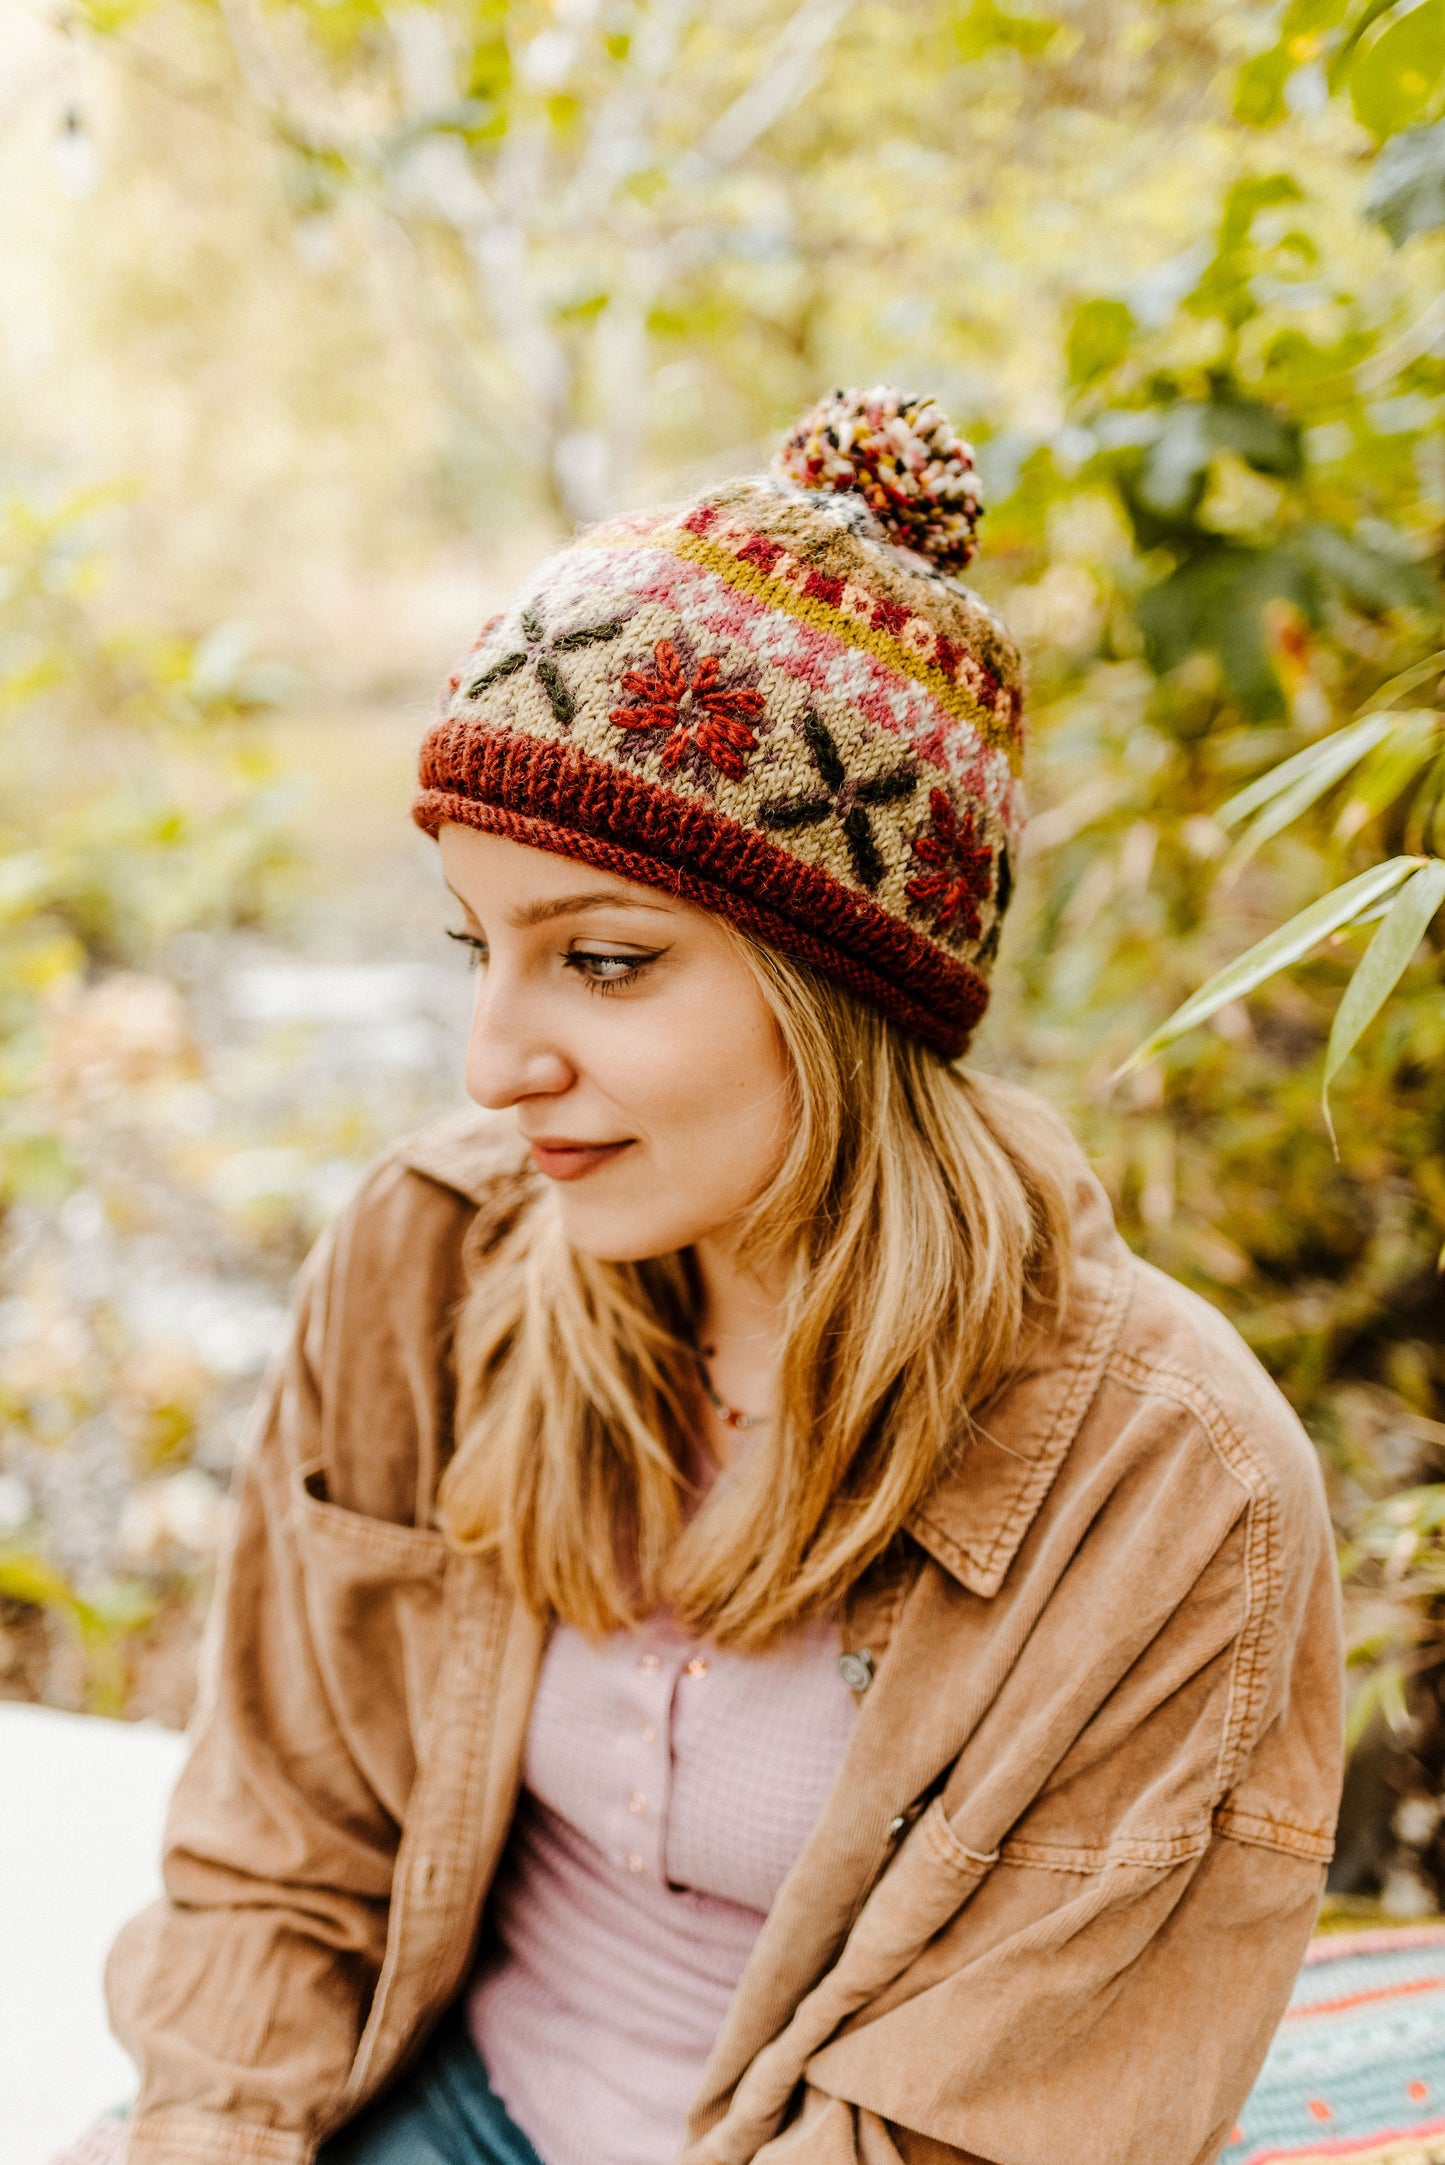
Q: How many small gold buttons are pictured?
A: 5